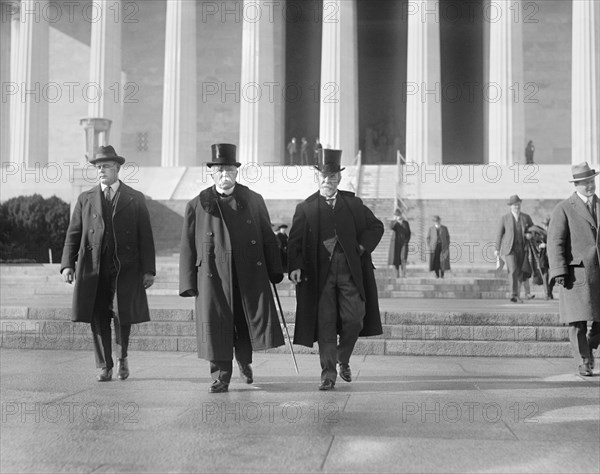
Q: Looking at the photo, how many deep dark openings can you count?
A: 3